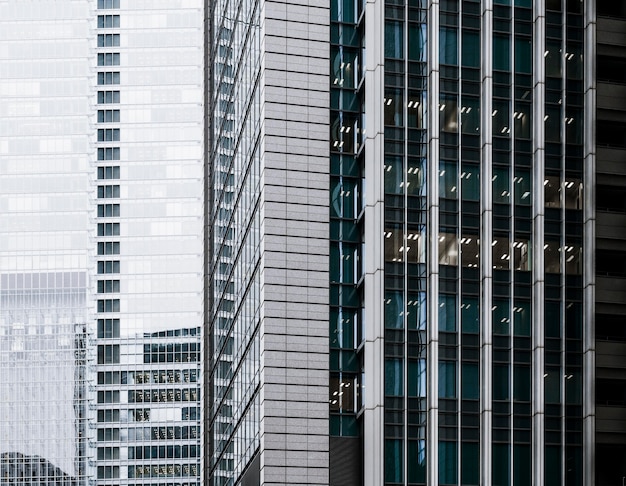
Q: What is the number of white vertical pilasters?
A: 5